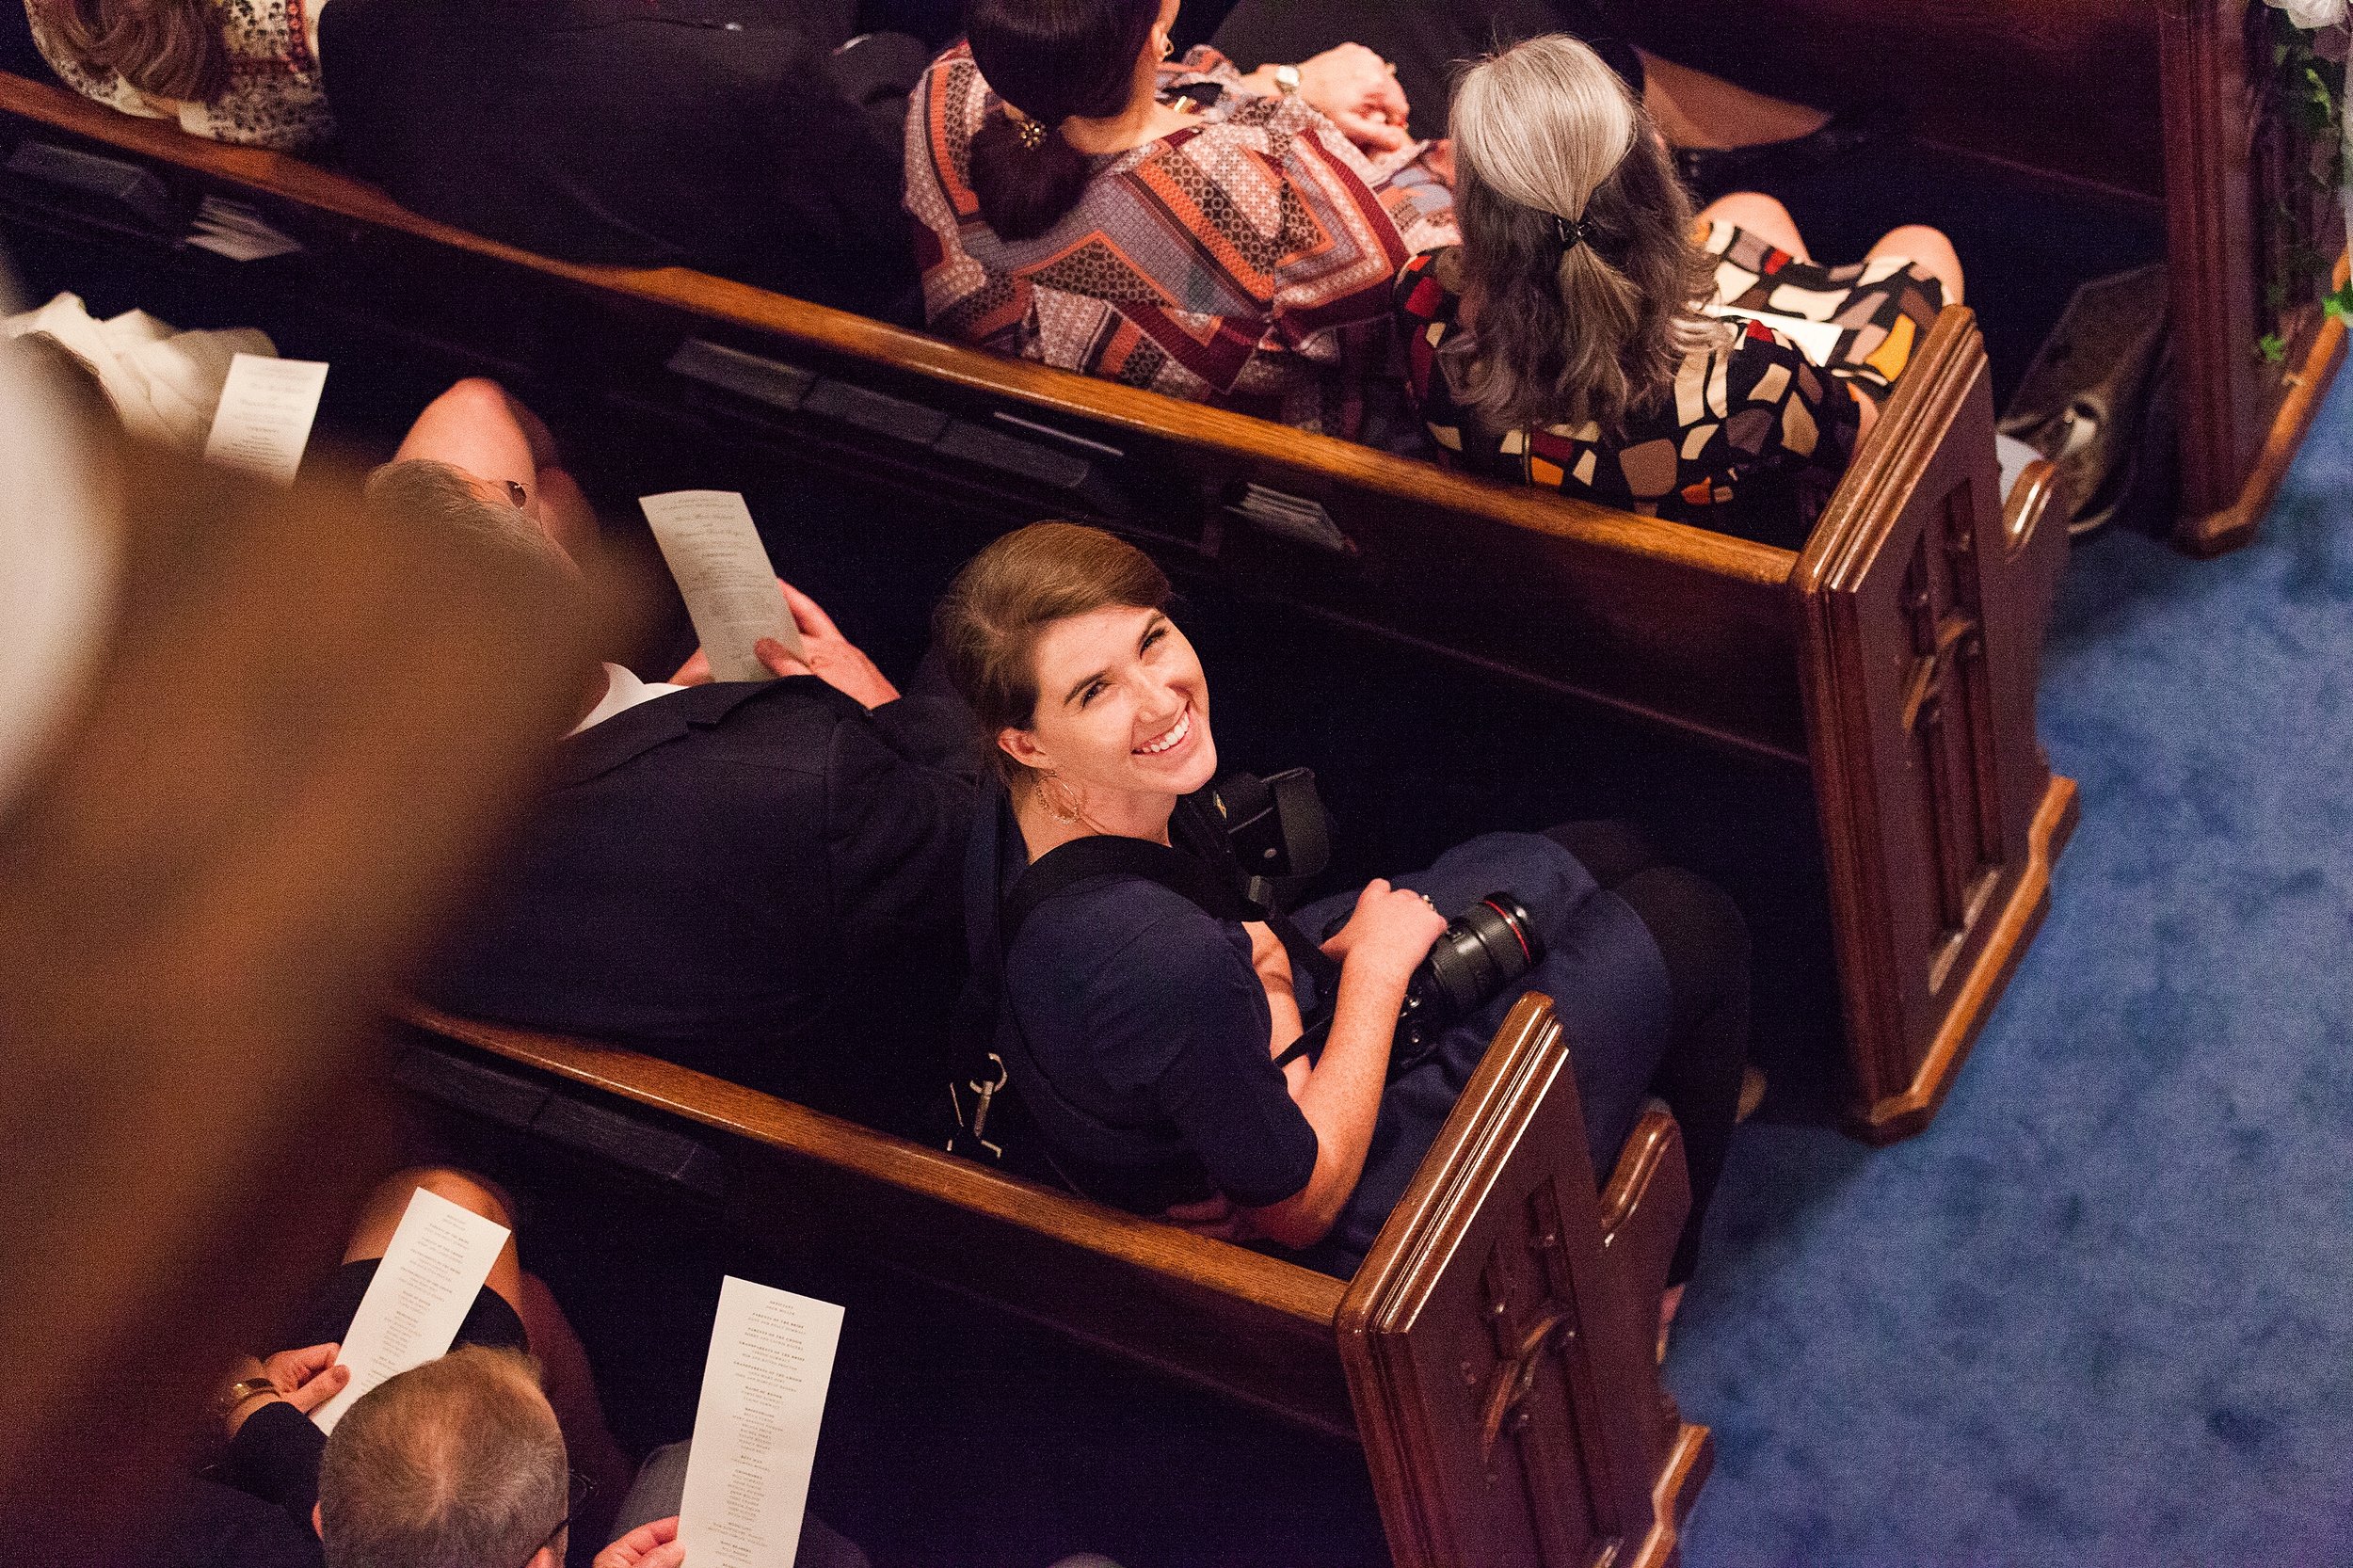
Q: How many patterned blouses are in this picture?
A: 3